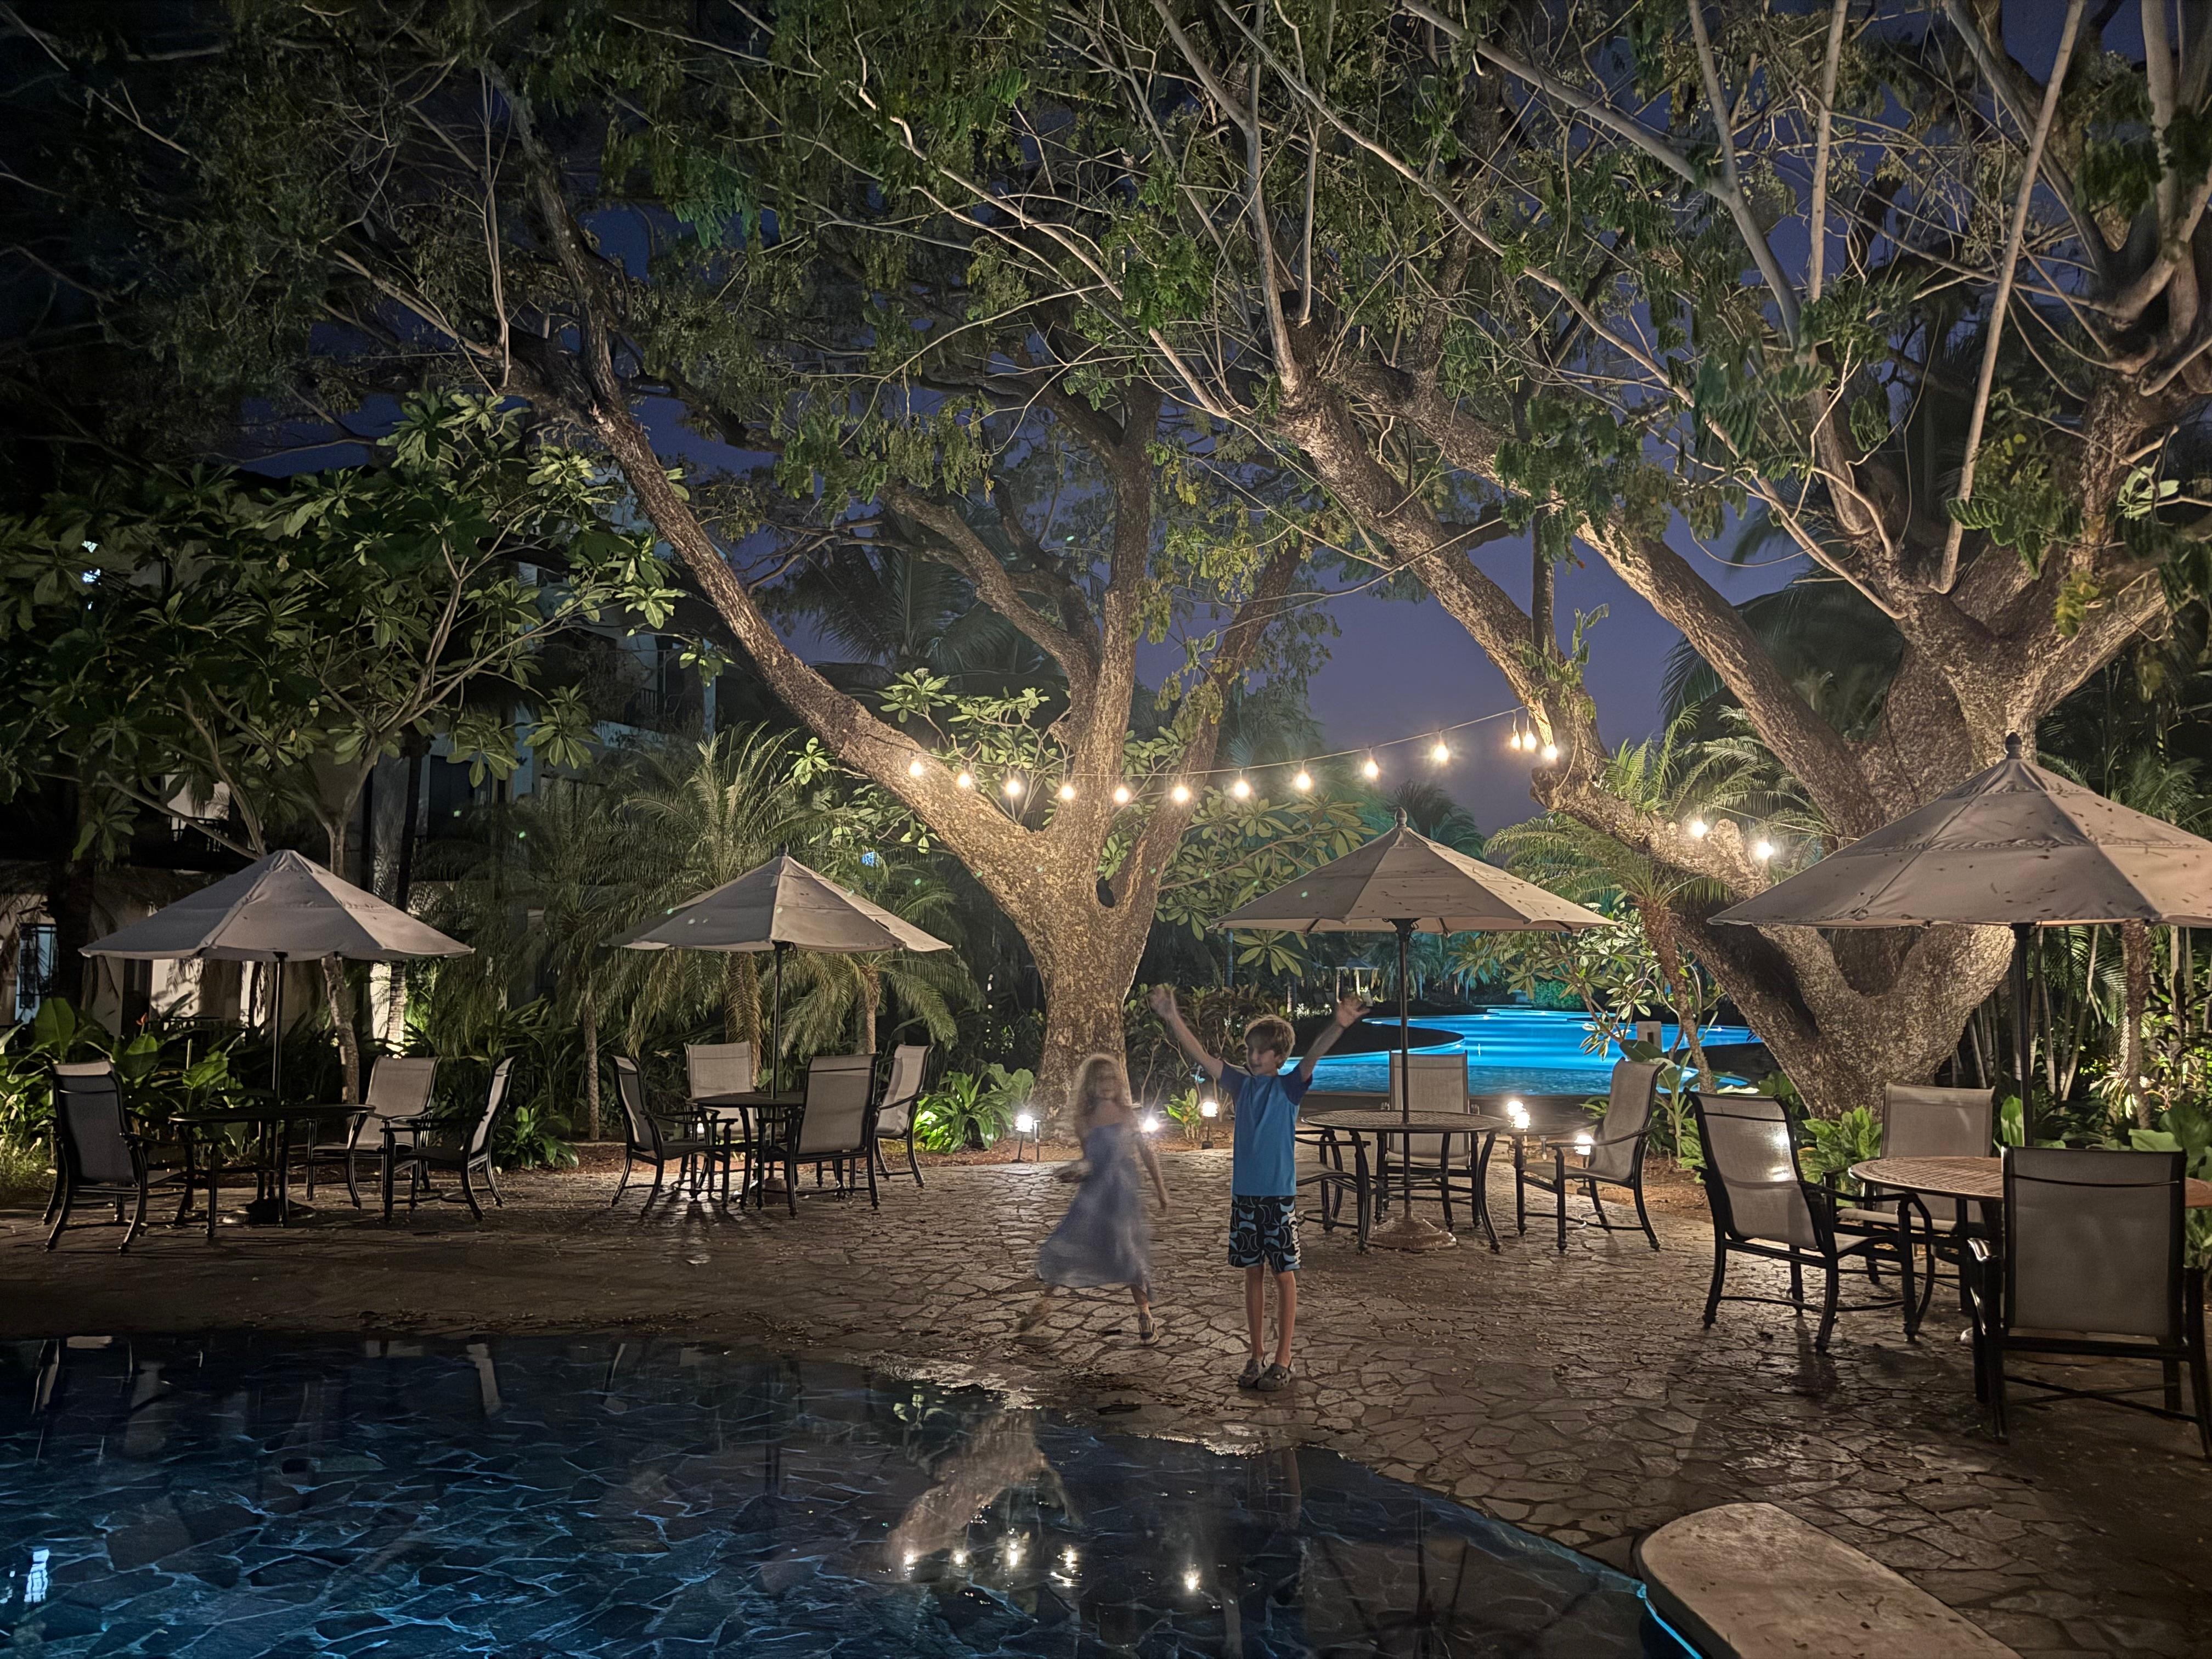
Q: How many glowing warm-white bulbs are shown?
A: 15